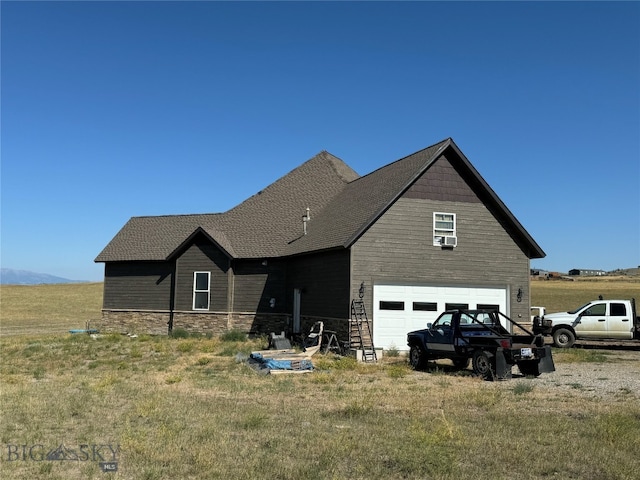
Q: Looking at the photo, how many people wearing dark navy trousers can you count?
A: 0